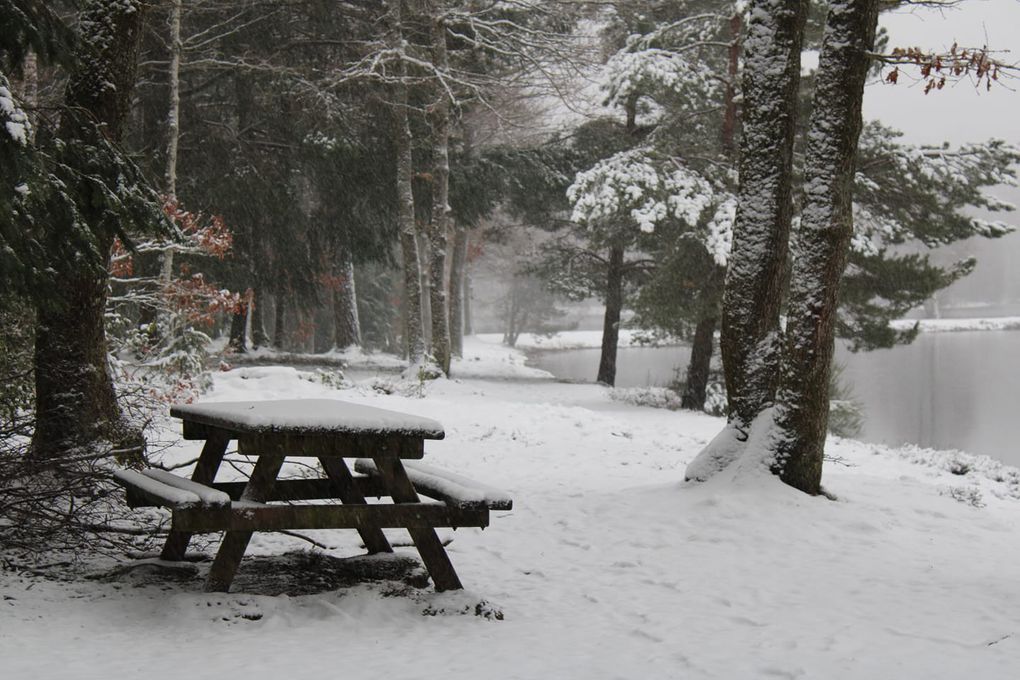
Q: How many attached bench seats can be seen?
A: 2